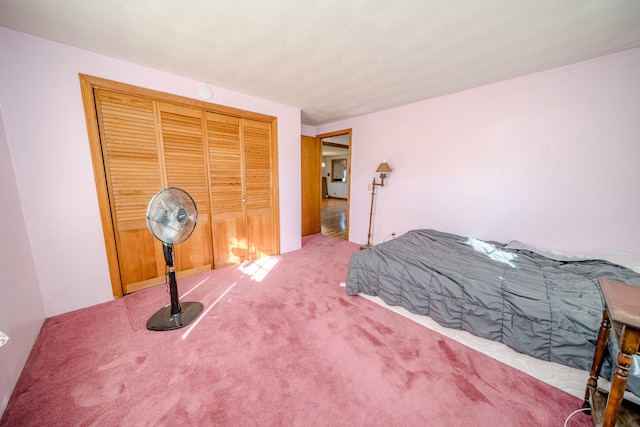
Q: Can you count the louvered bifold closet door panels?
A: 4